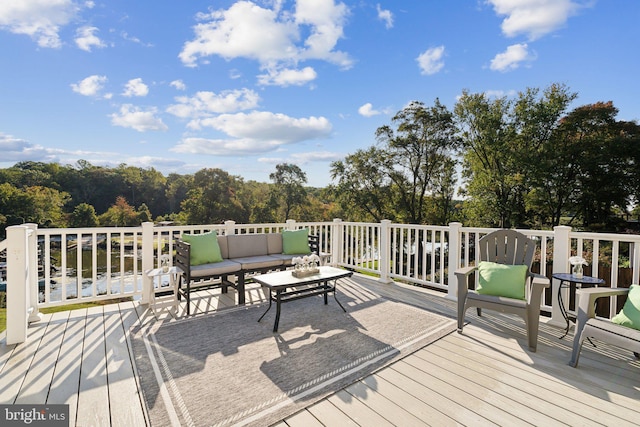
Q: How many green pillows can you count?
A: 4